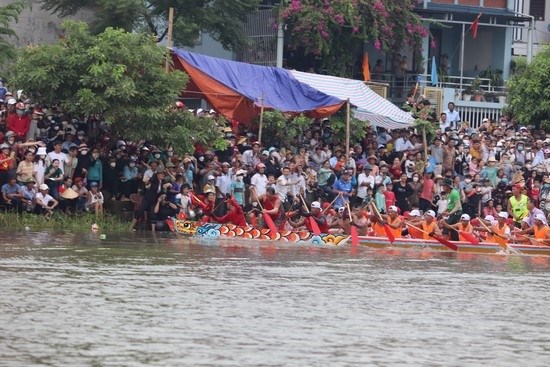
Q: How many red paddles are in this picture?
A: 6